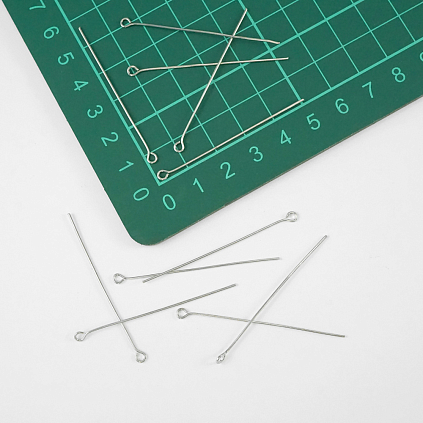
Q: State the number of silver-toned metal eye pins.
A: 11